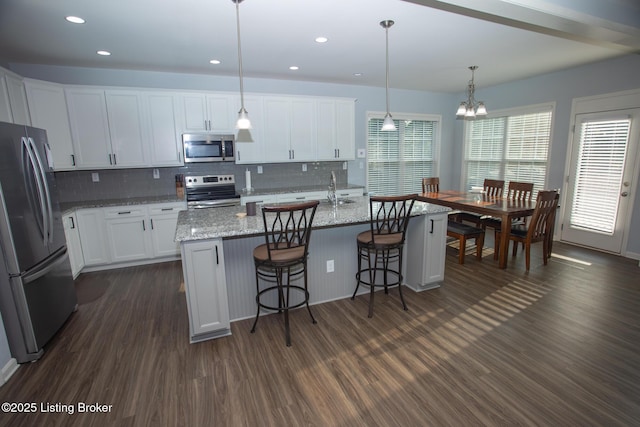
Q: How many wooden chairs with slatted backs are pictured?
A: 4